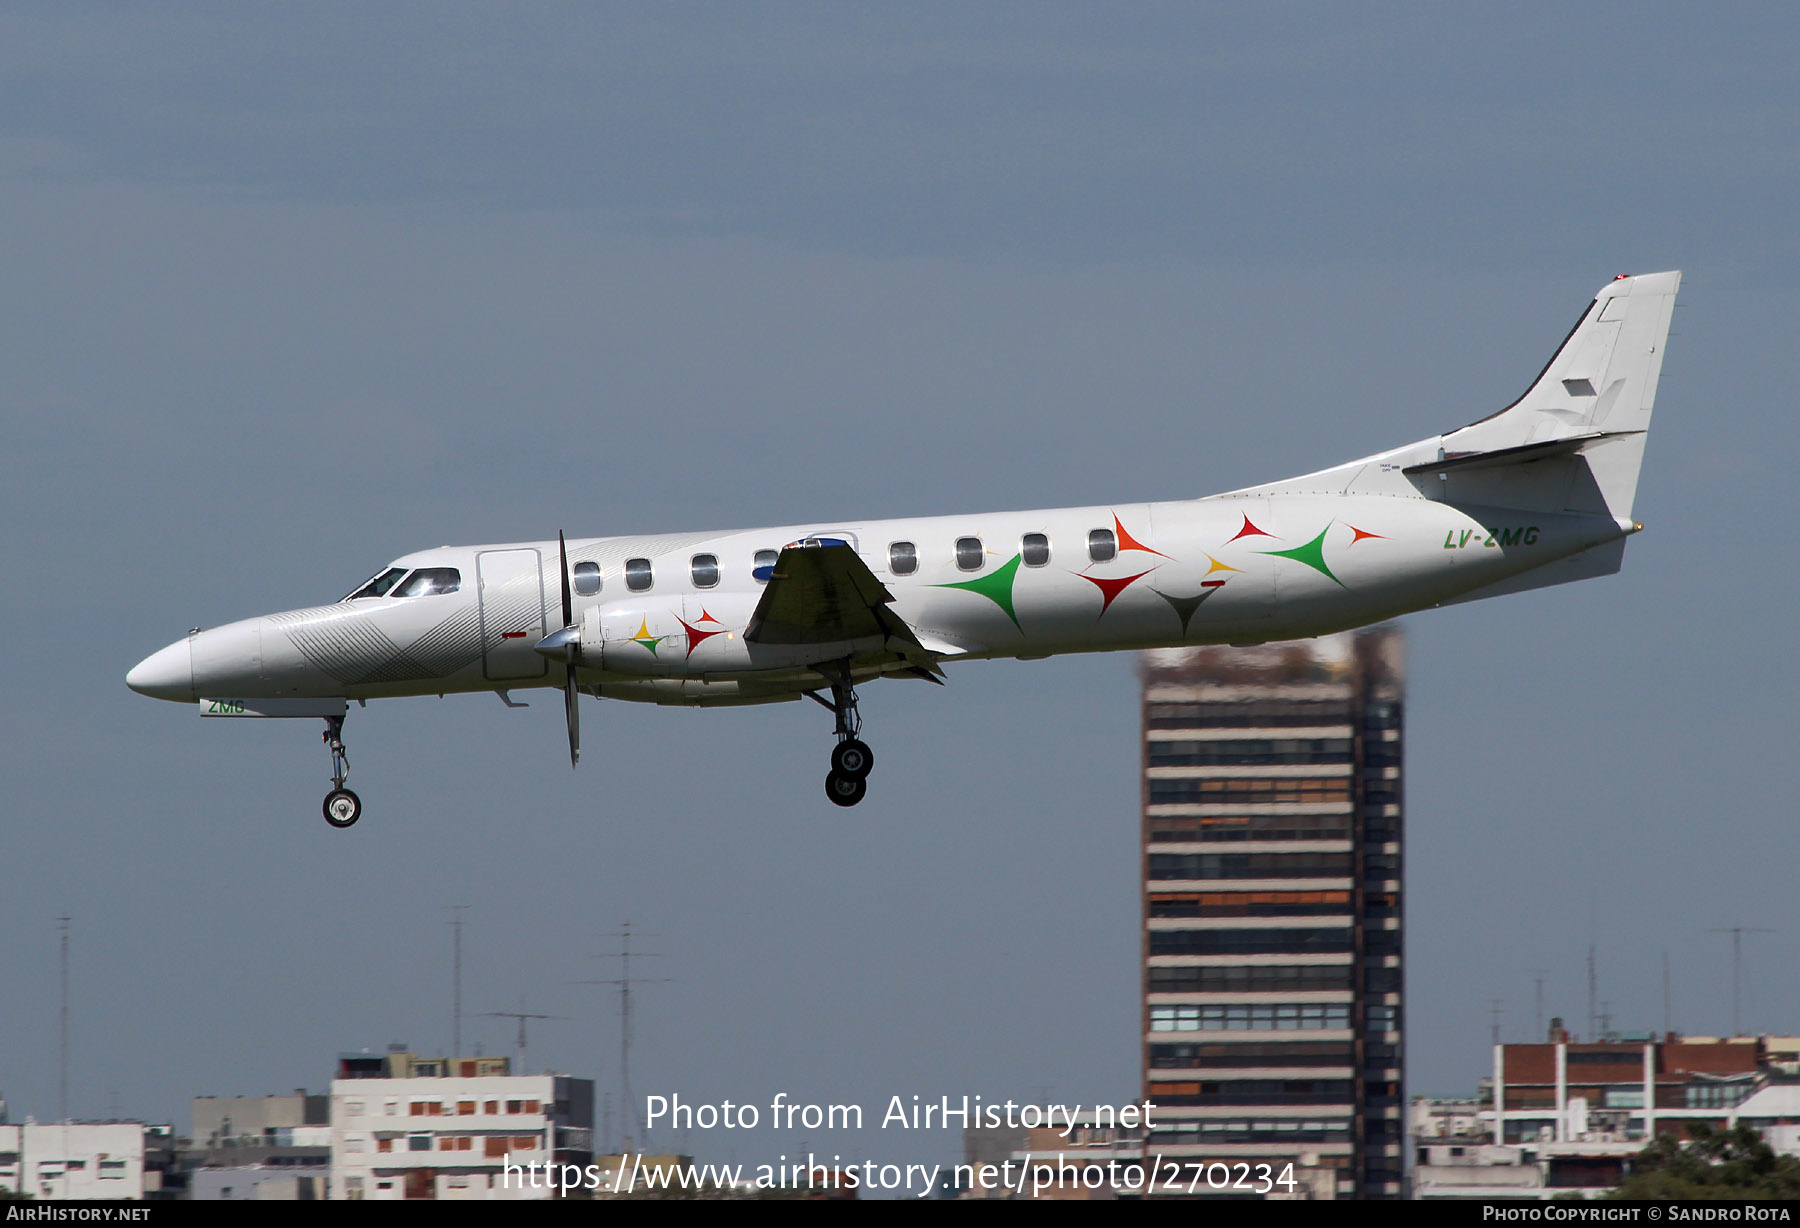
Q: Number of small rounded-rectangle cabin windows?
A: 8